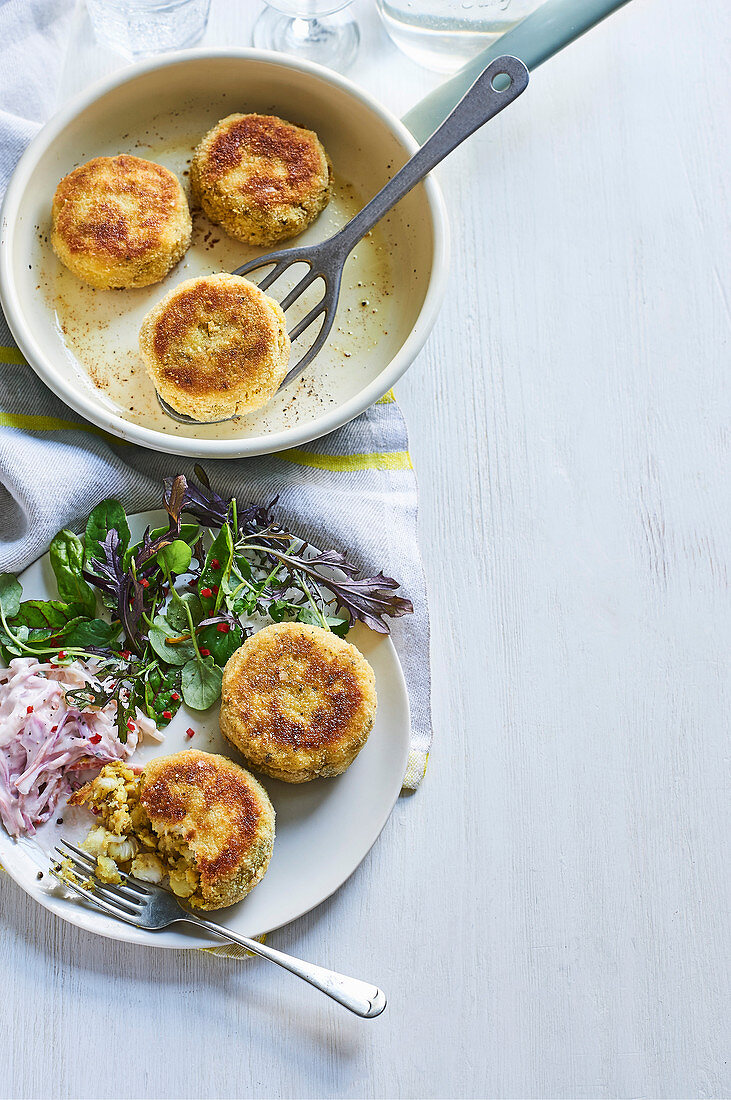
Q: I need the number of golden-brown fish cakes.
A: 5